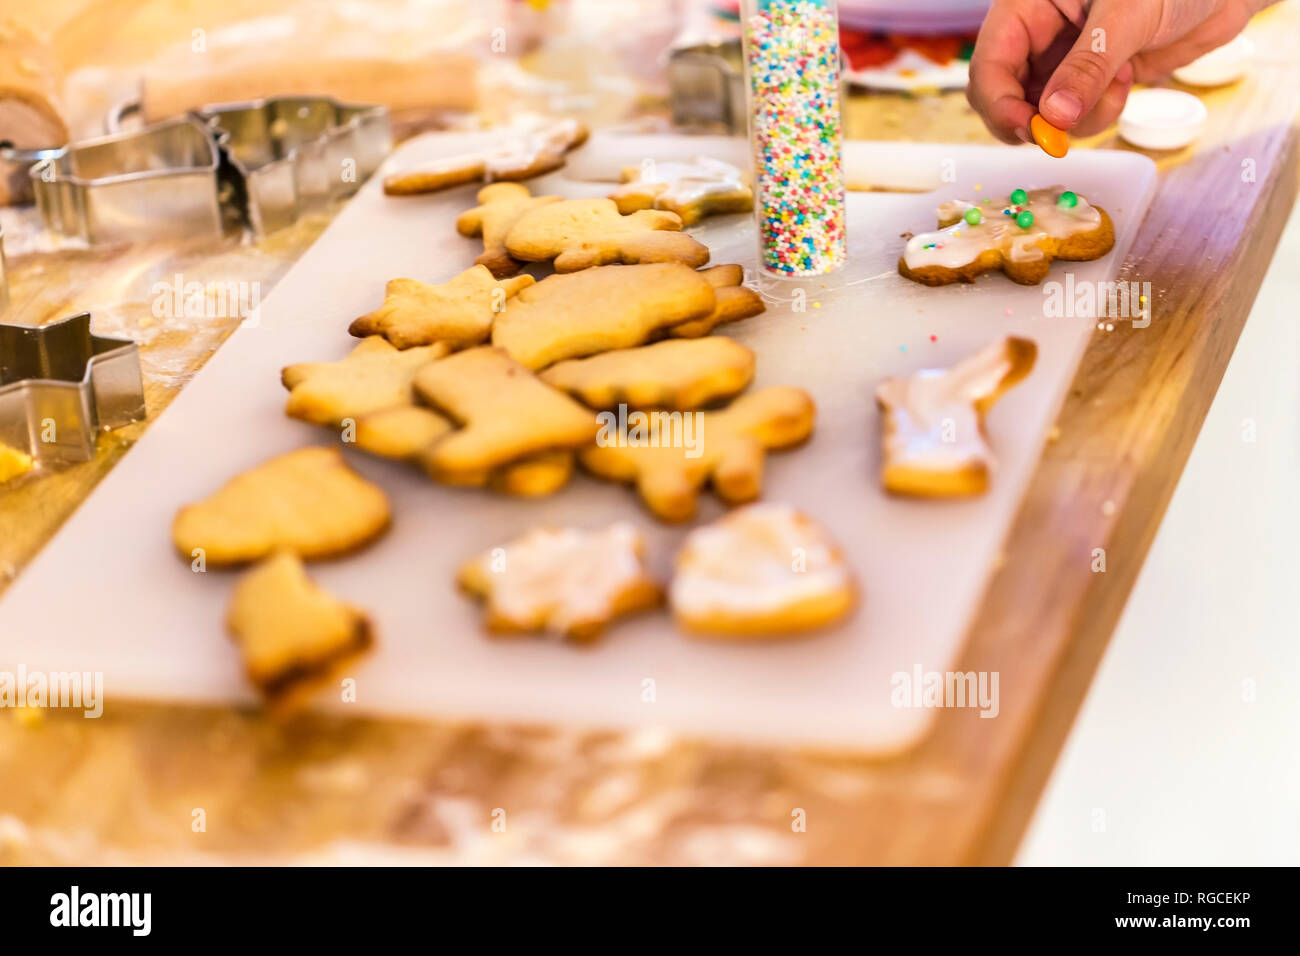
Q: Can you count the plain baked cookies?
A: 12